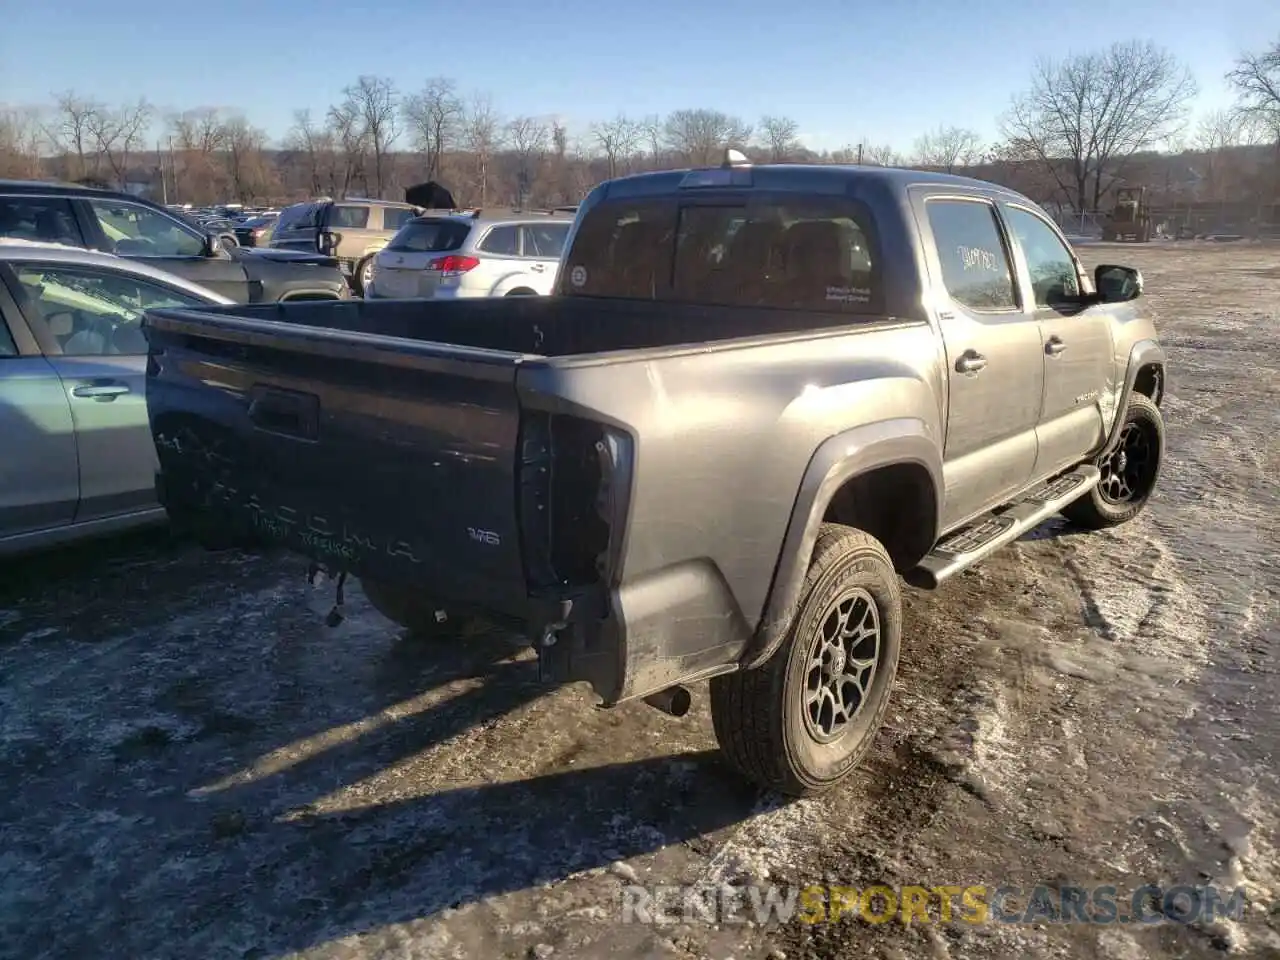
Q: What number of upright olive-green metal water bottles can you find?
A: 0